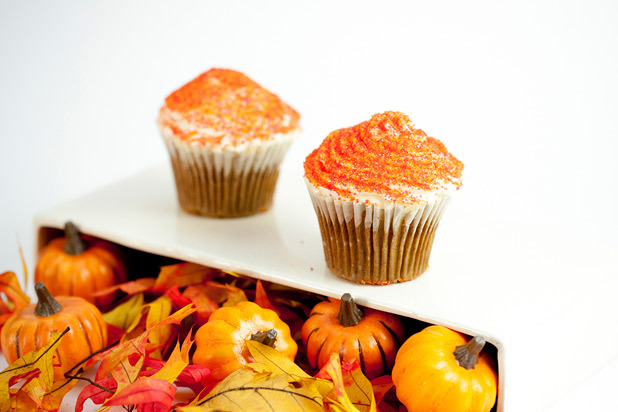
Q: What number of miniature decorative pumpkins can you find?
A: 5